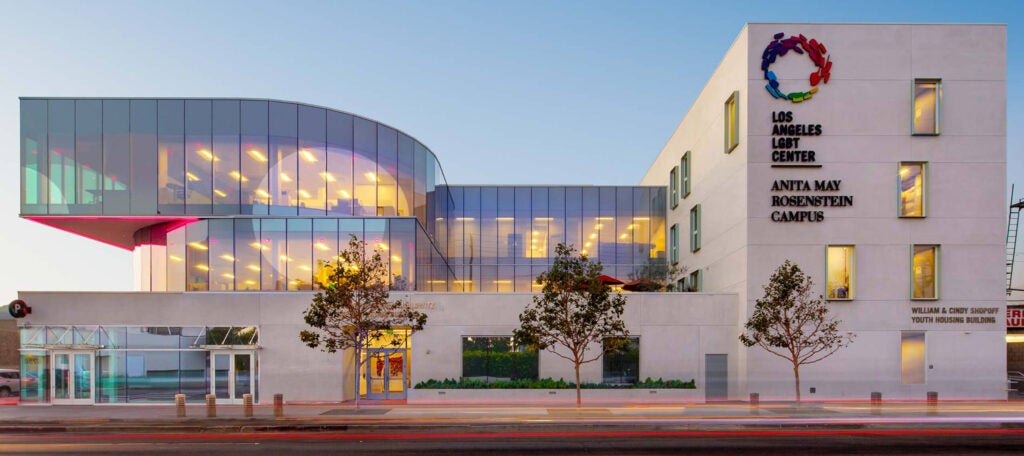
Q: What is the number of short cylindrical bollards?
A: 7